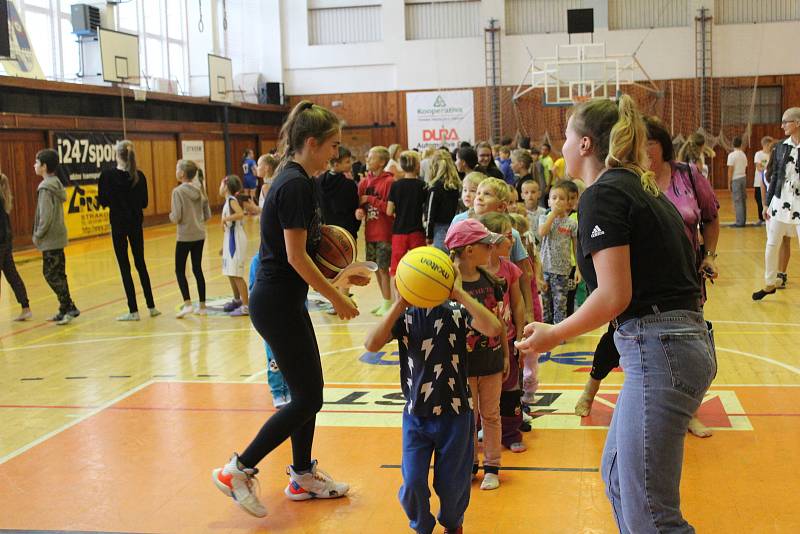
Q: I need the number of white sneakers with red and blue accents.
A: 2